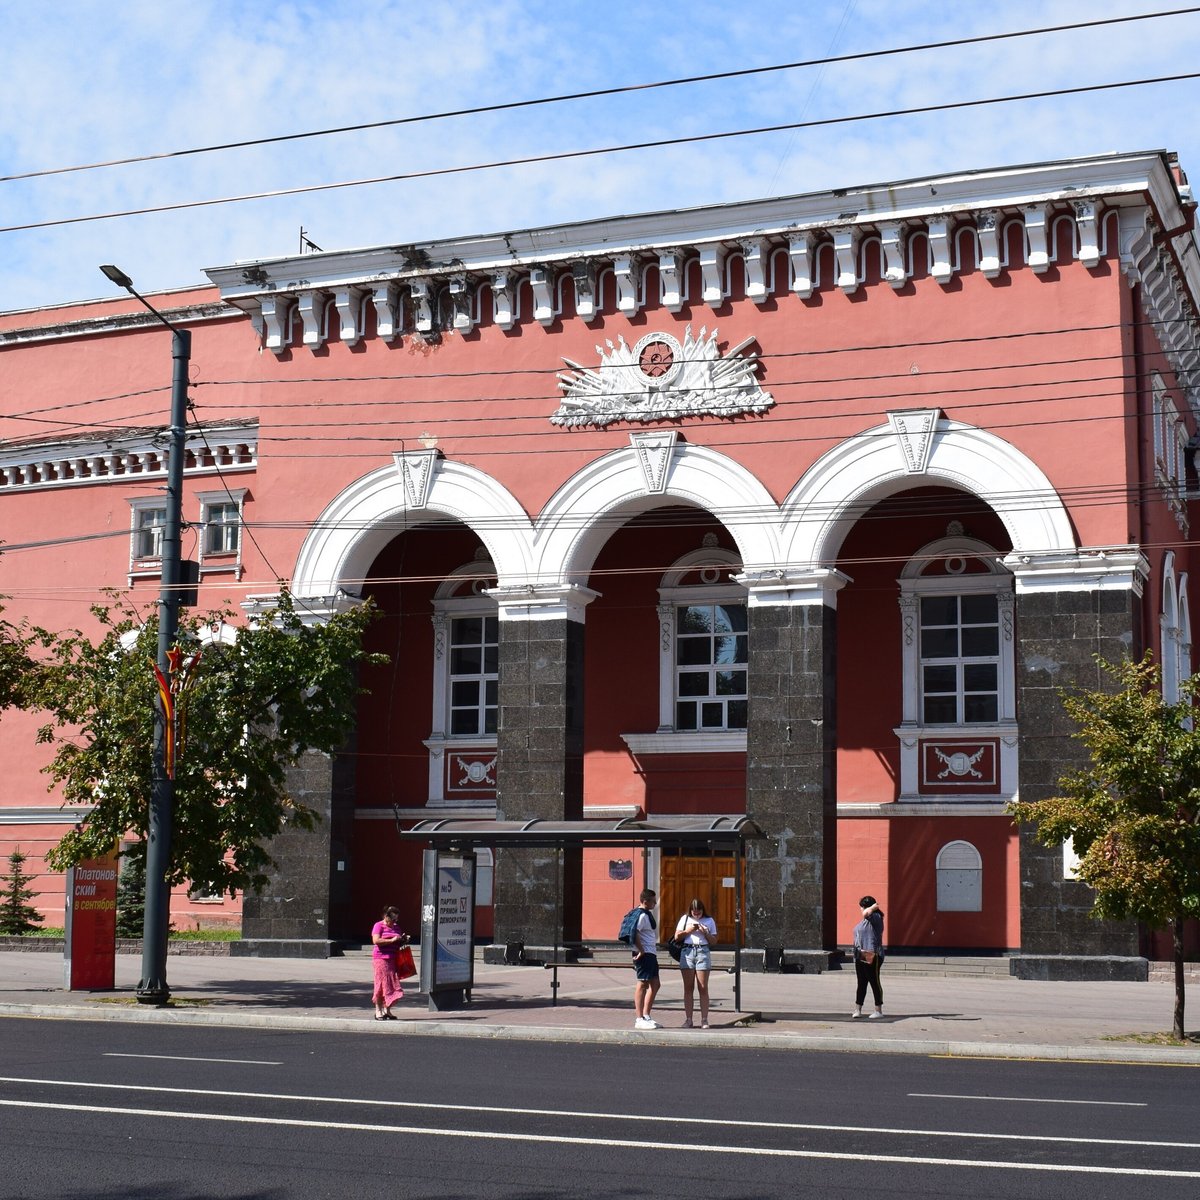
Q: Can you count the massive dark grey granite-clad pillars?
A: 4